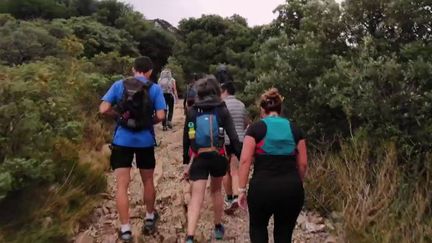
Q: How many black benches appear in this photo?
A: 0